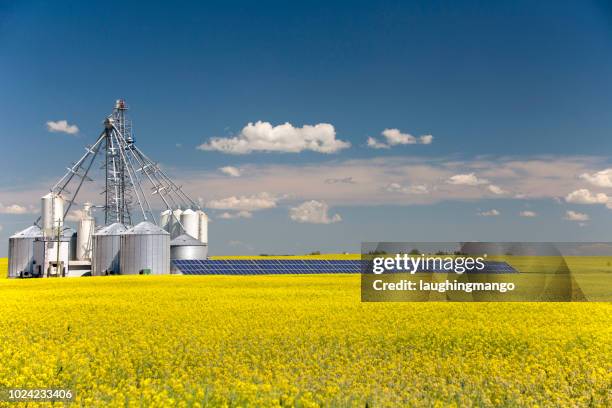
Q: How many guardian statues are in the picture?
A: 0